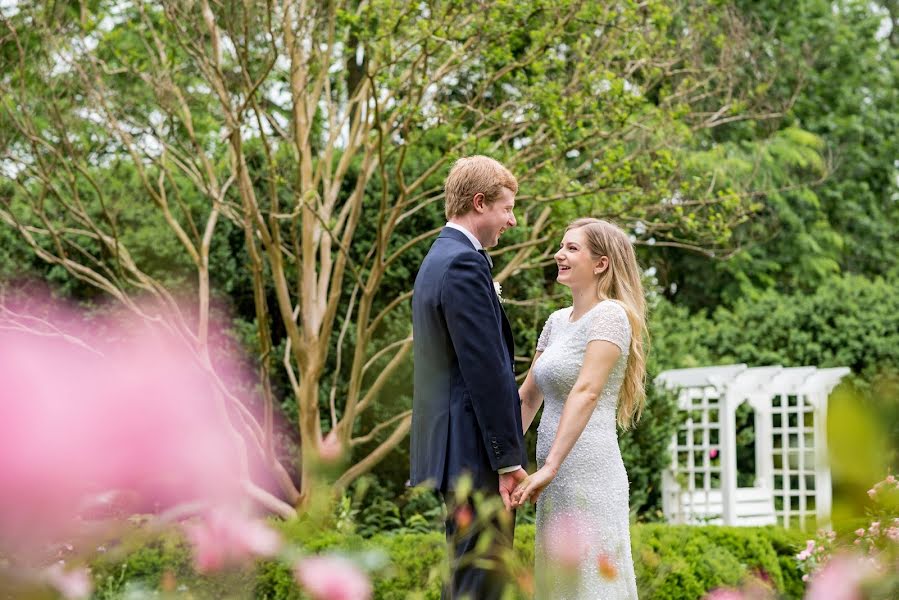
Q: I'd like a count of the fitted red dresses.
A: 0